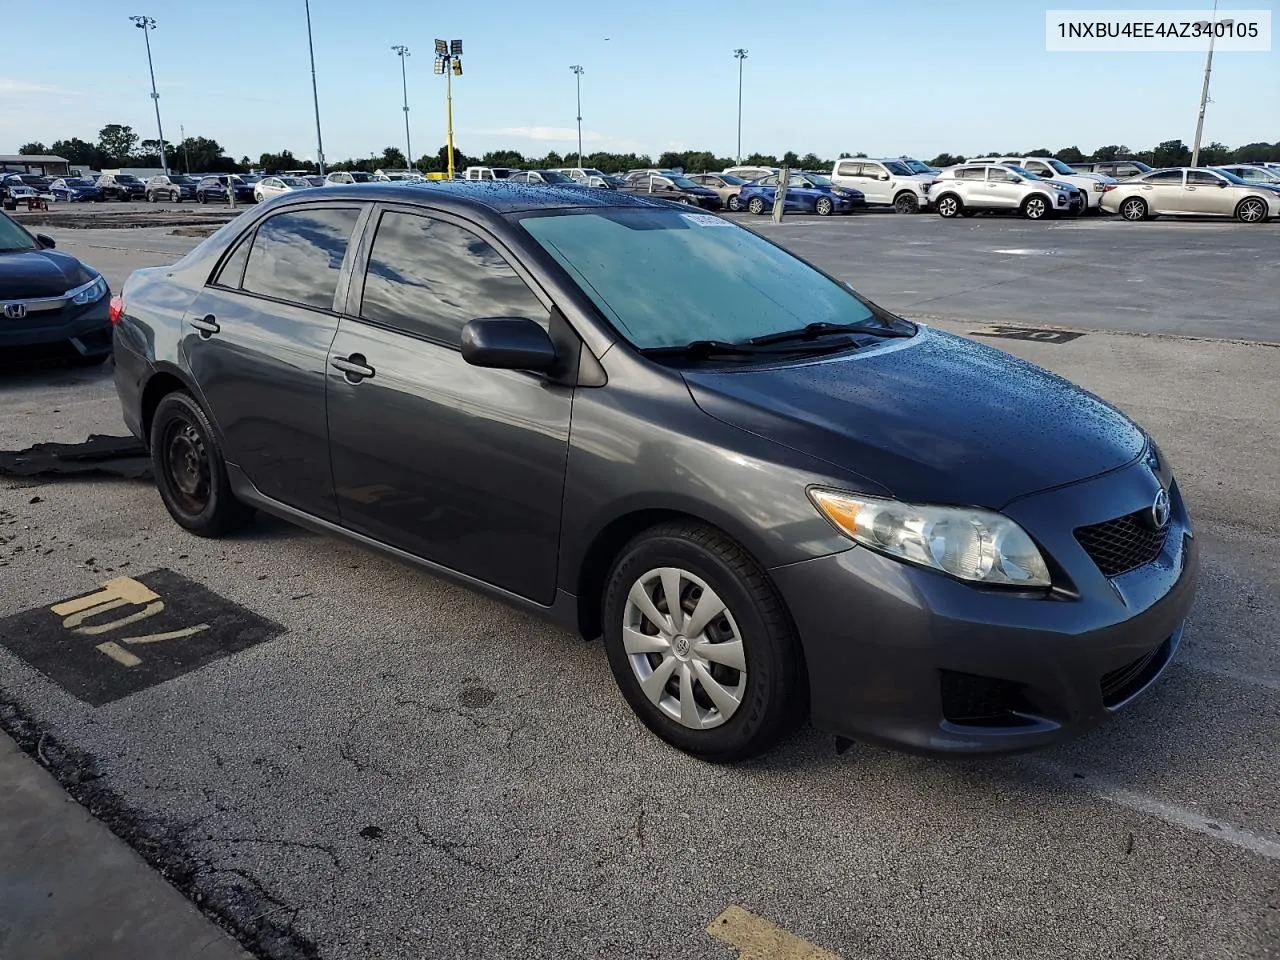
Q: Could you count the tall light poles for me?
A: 7